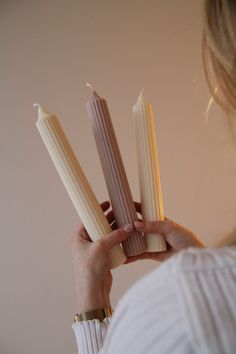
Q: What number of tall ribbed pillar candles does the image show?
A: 3